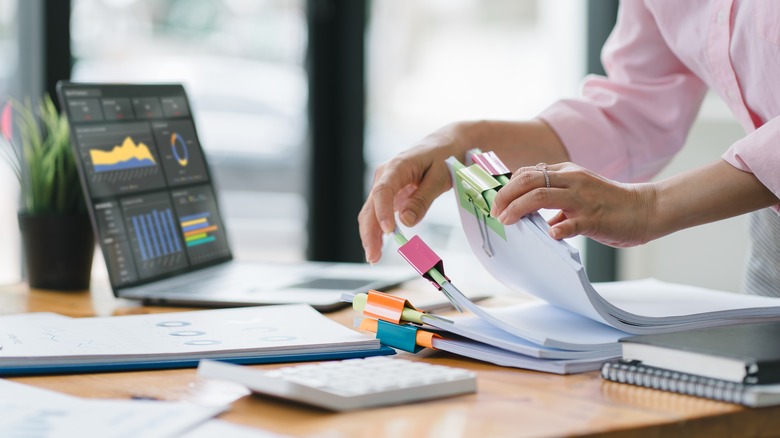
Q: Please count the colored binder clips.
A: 5